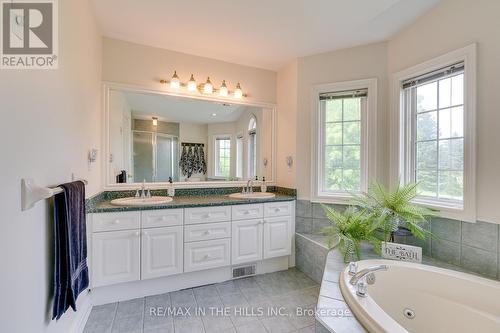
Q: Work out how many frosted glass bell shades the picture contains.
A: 5